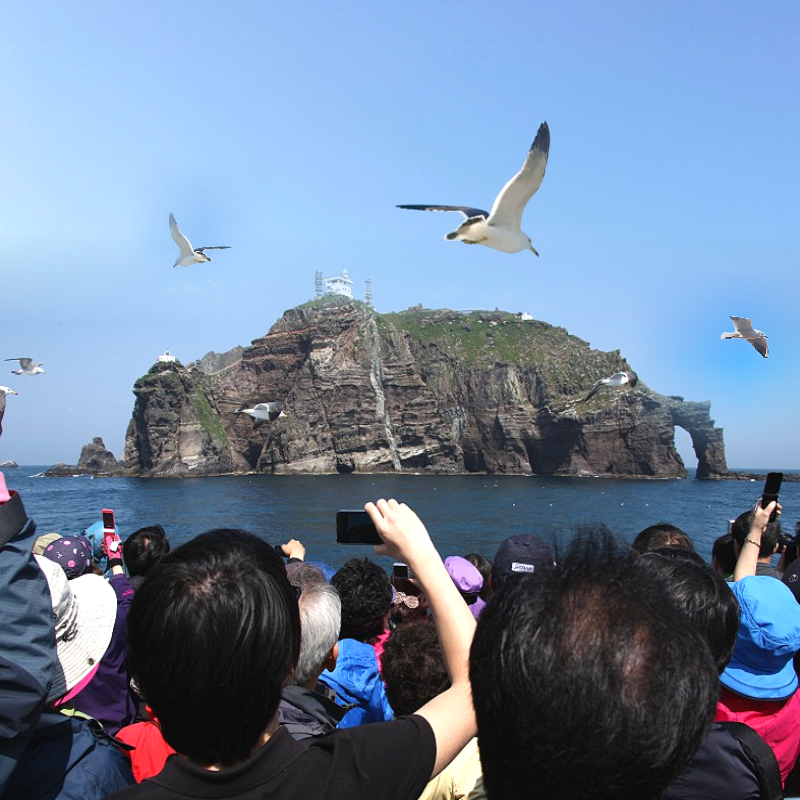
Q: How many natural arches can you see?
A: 1